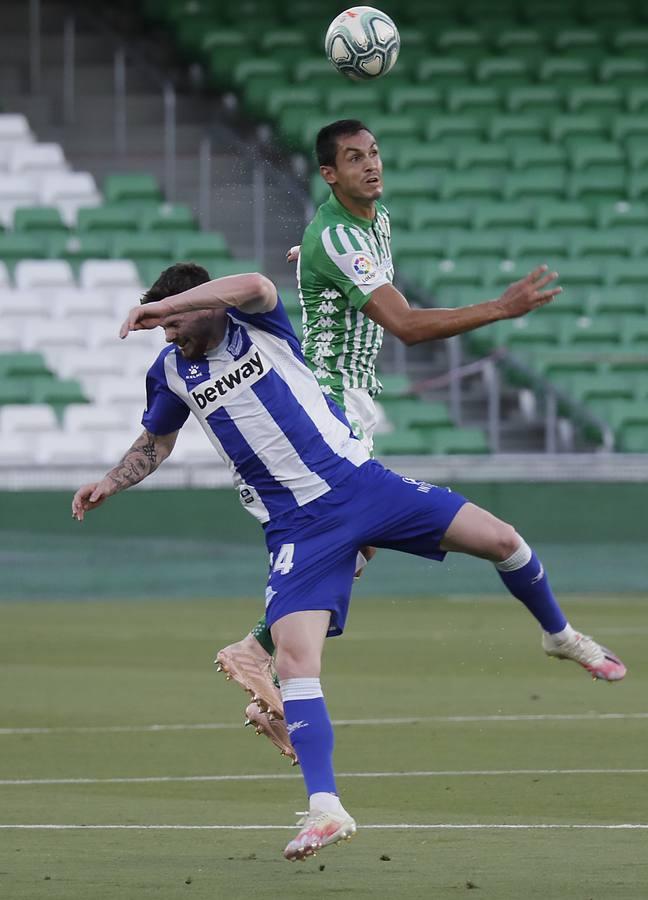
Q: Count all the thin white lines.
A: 3